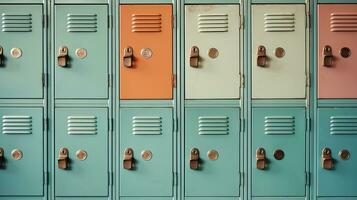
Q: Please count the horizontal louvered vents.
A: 12